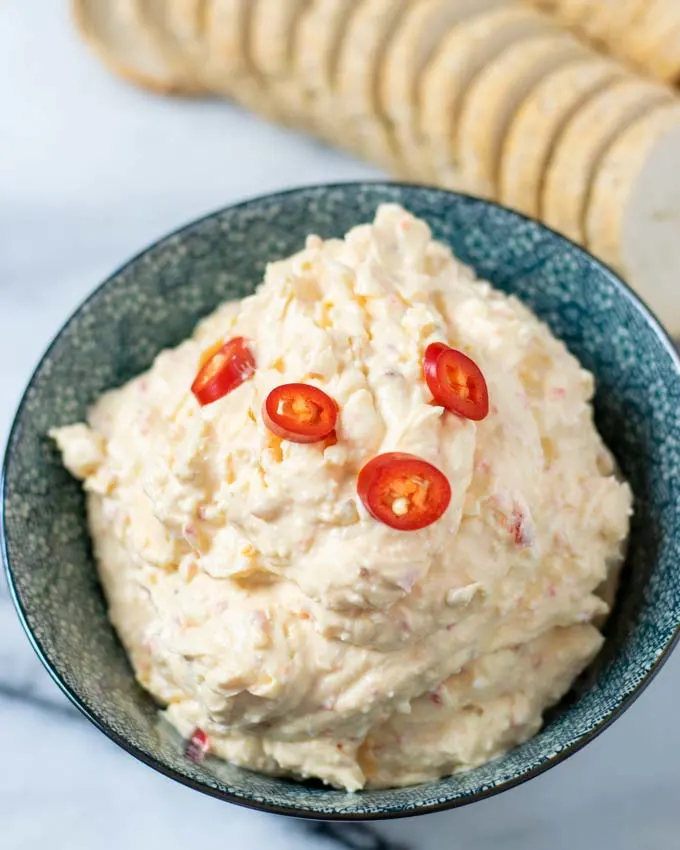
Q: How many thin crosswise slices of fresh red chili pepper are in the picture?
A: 4